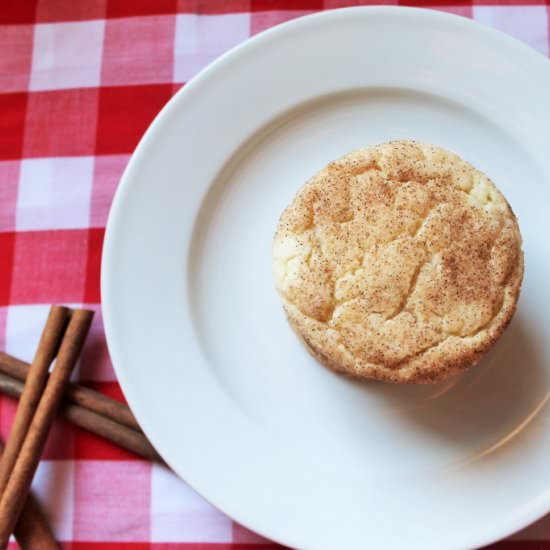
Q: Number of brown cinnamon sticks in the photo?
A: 5